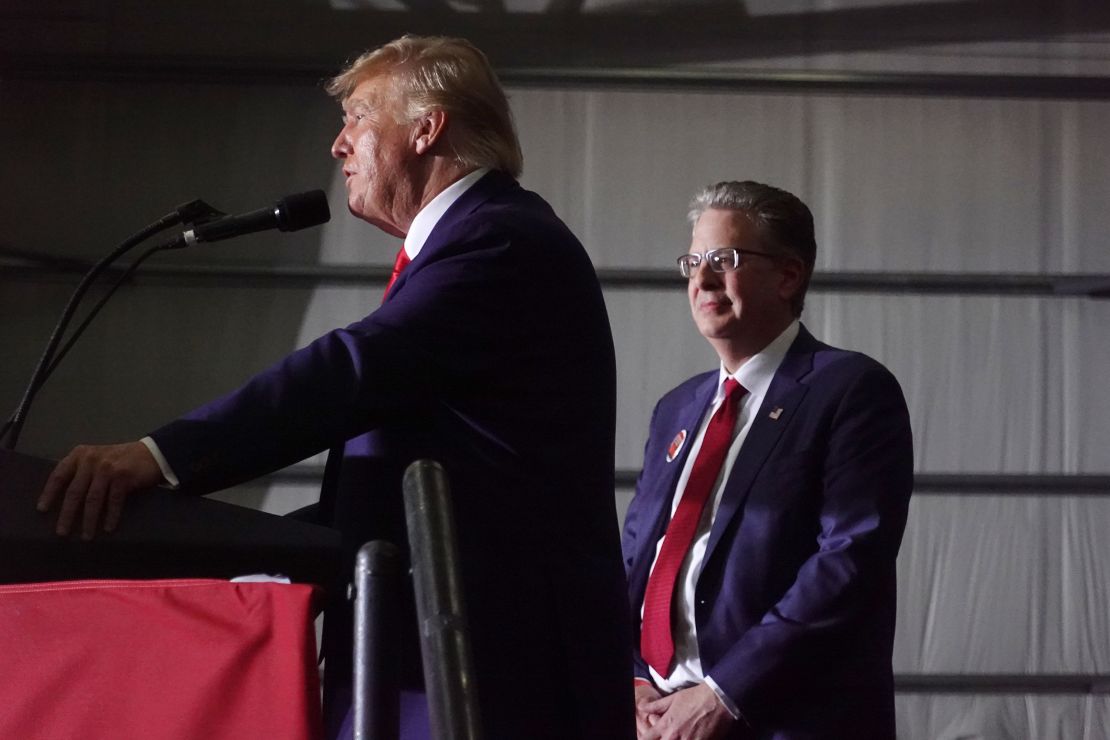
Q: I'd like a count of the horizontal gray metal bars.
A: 4